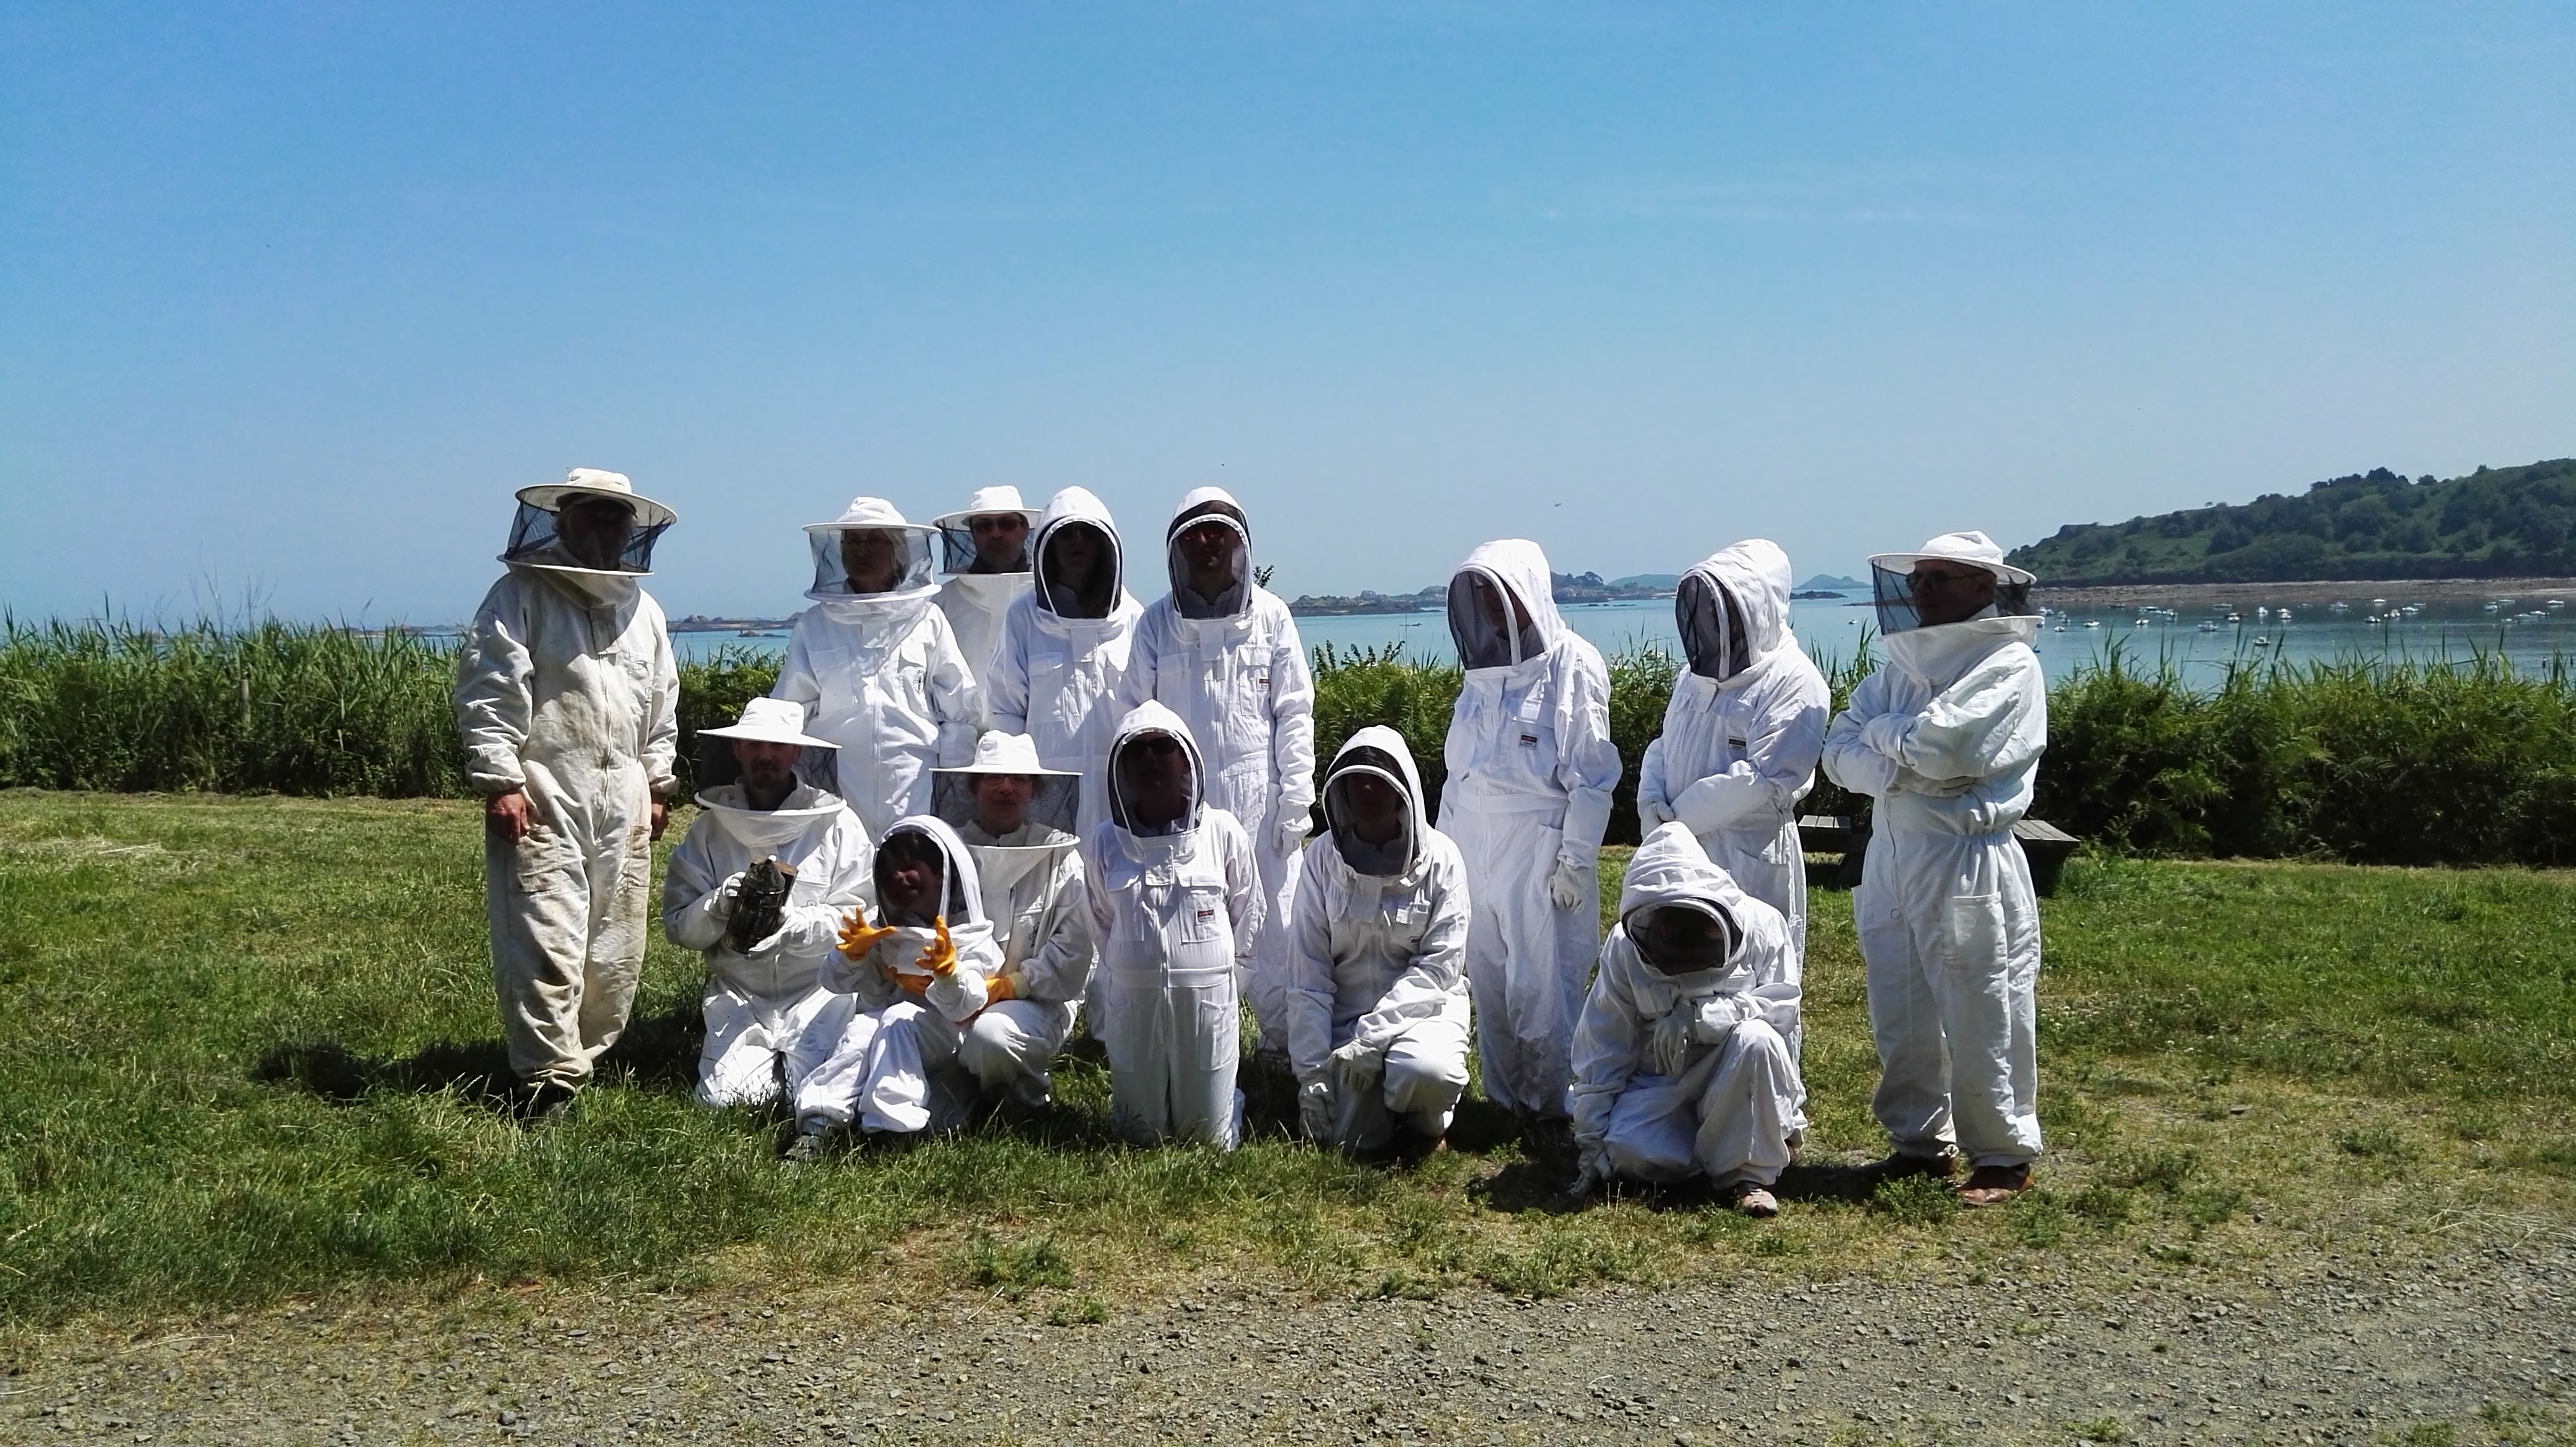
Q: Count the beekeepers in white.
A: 14